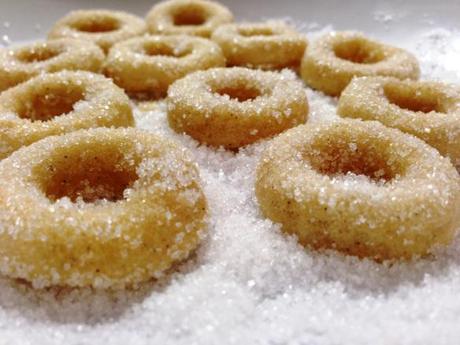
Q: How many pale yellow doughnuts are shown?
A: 11